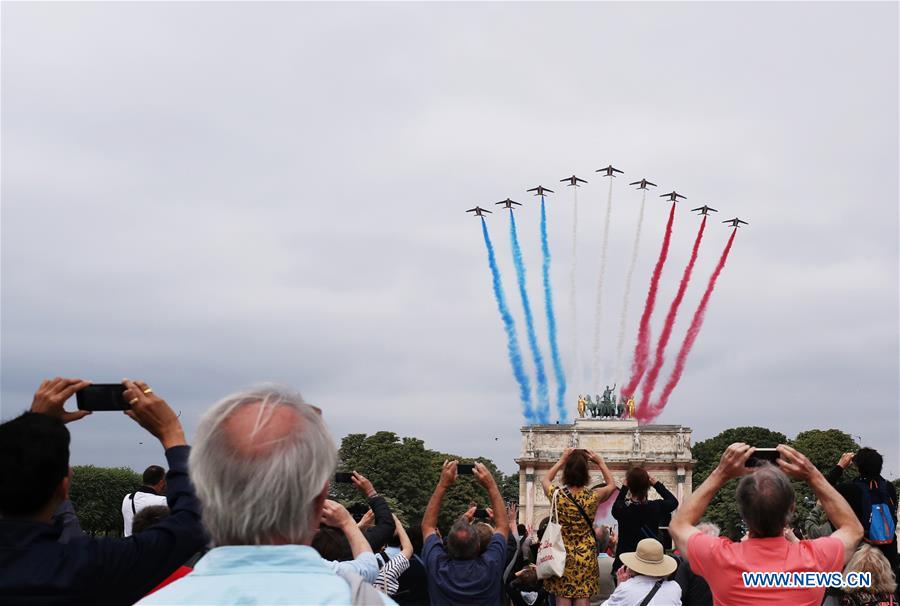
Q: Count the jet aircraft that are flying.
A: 9